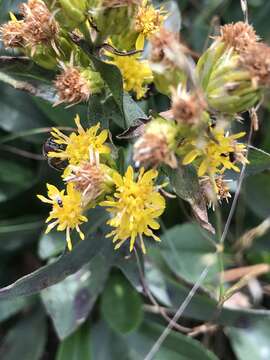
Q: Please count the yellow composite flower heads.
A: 6